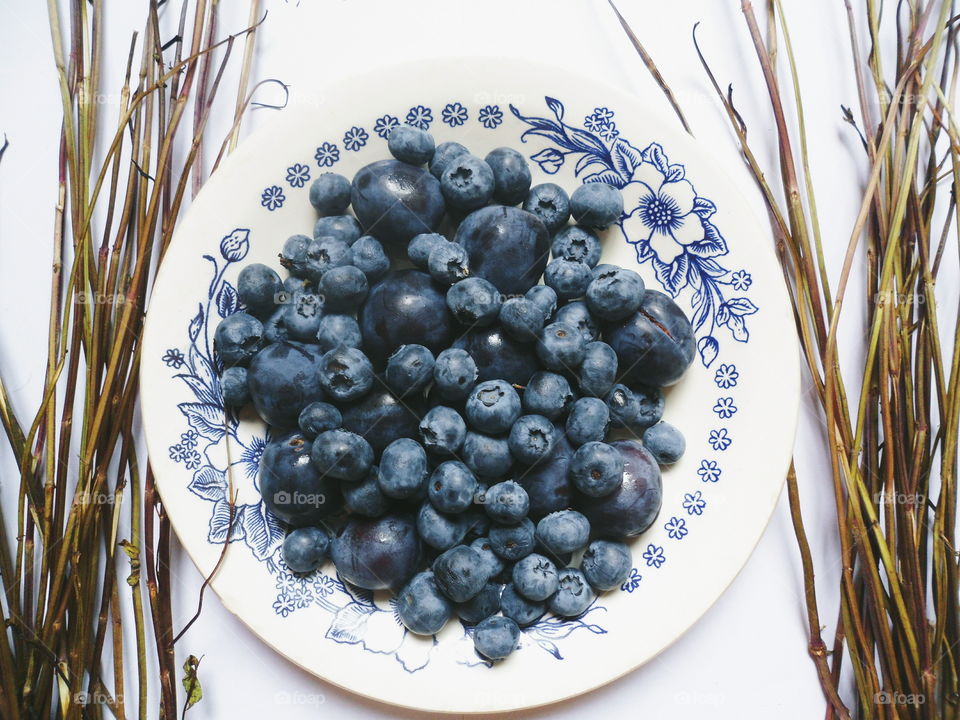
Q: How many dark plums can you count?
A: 11